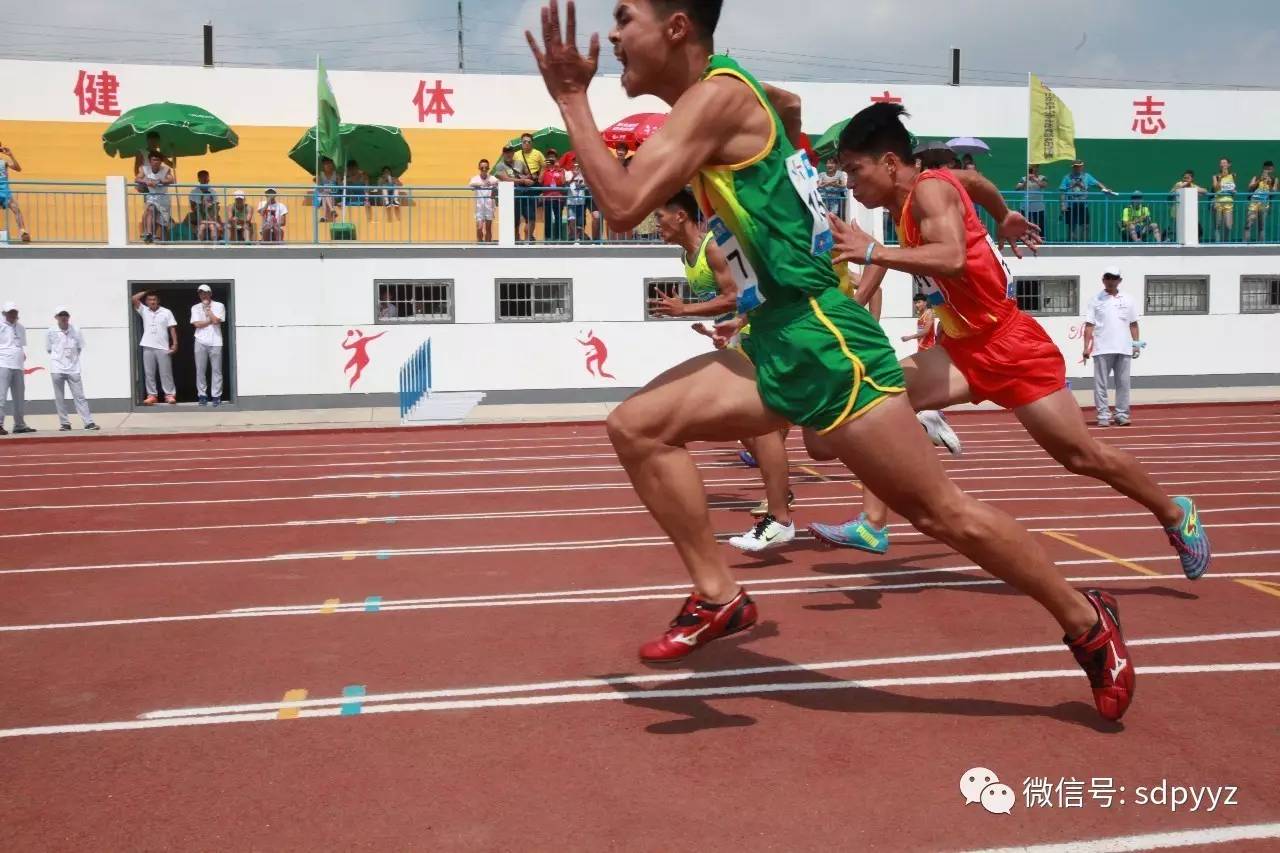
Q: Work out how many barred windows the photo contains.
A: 6